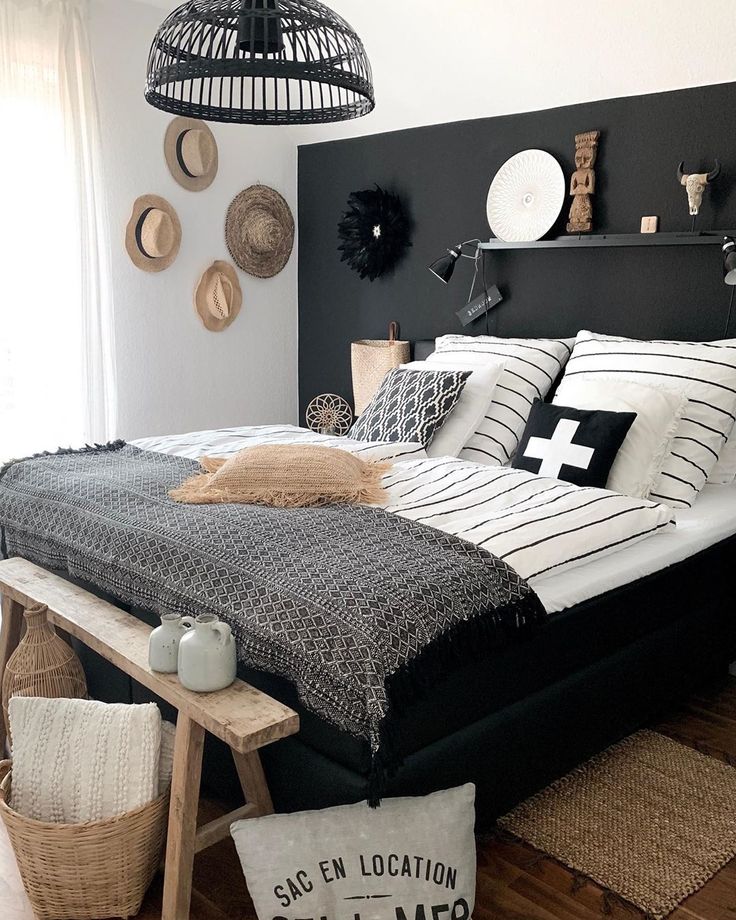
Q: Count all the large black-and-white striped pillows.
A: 2